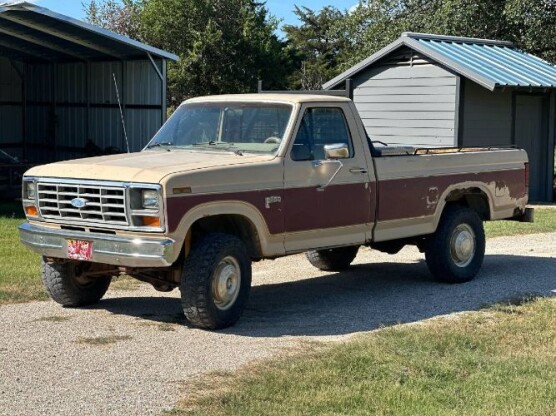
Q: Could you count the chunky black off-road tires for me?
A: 4